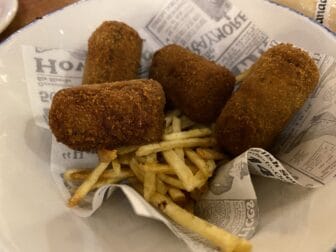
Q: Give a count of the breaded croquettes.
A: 4